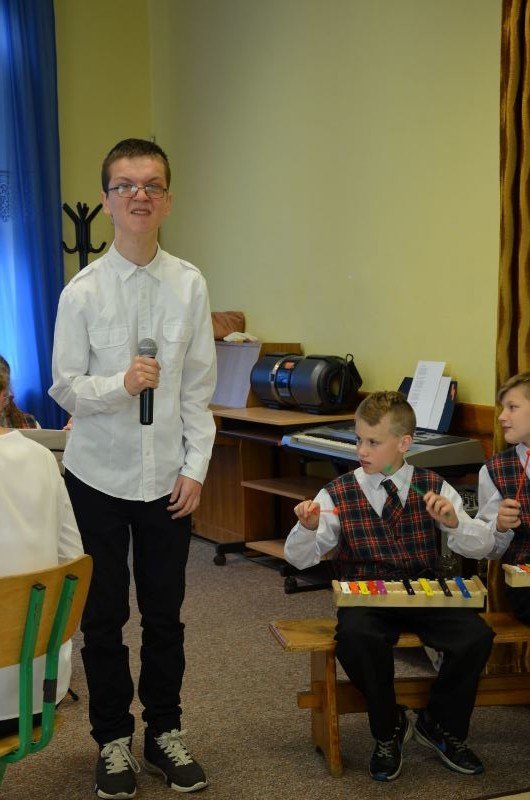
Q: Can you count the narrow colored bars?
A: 9